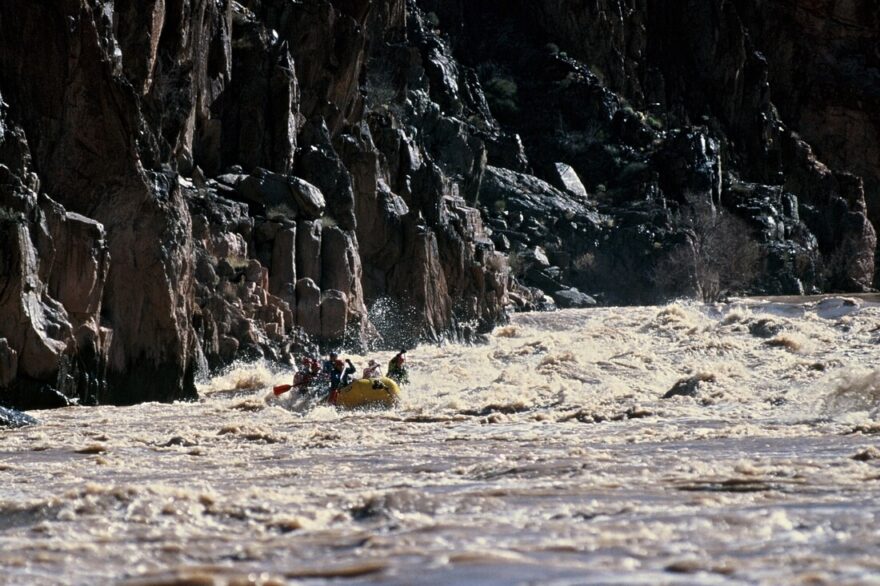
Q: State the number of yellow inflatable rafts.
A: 1